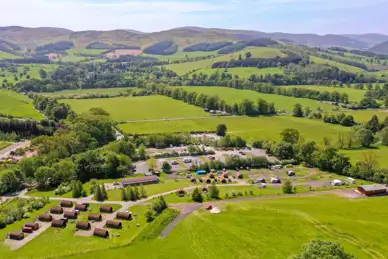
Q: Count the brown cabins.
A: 14